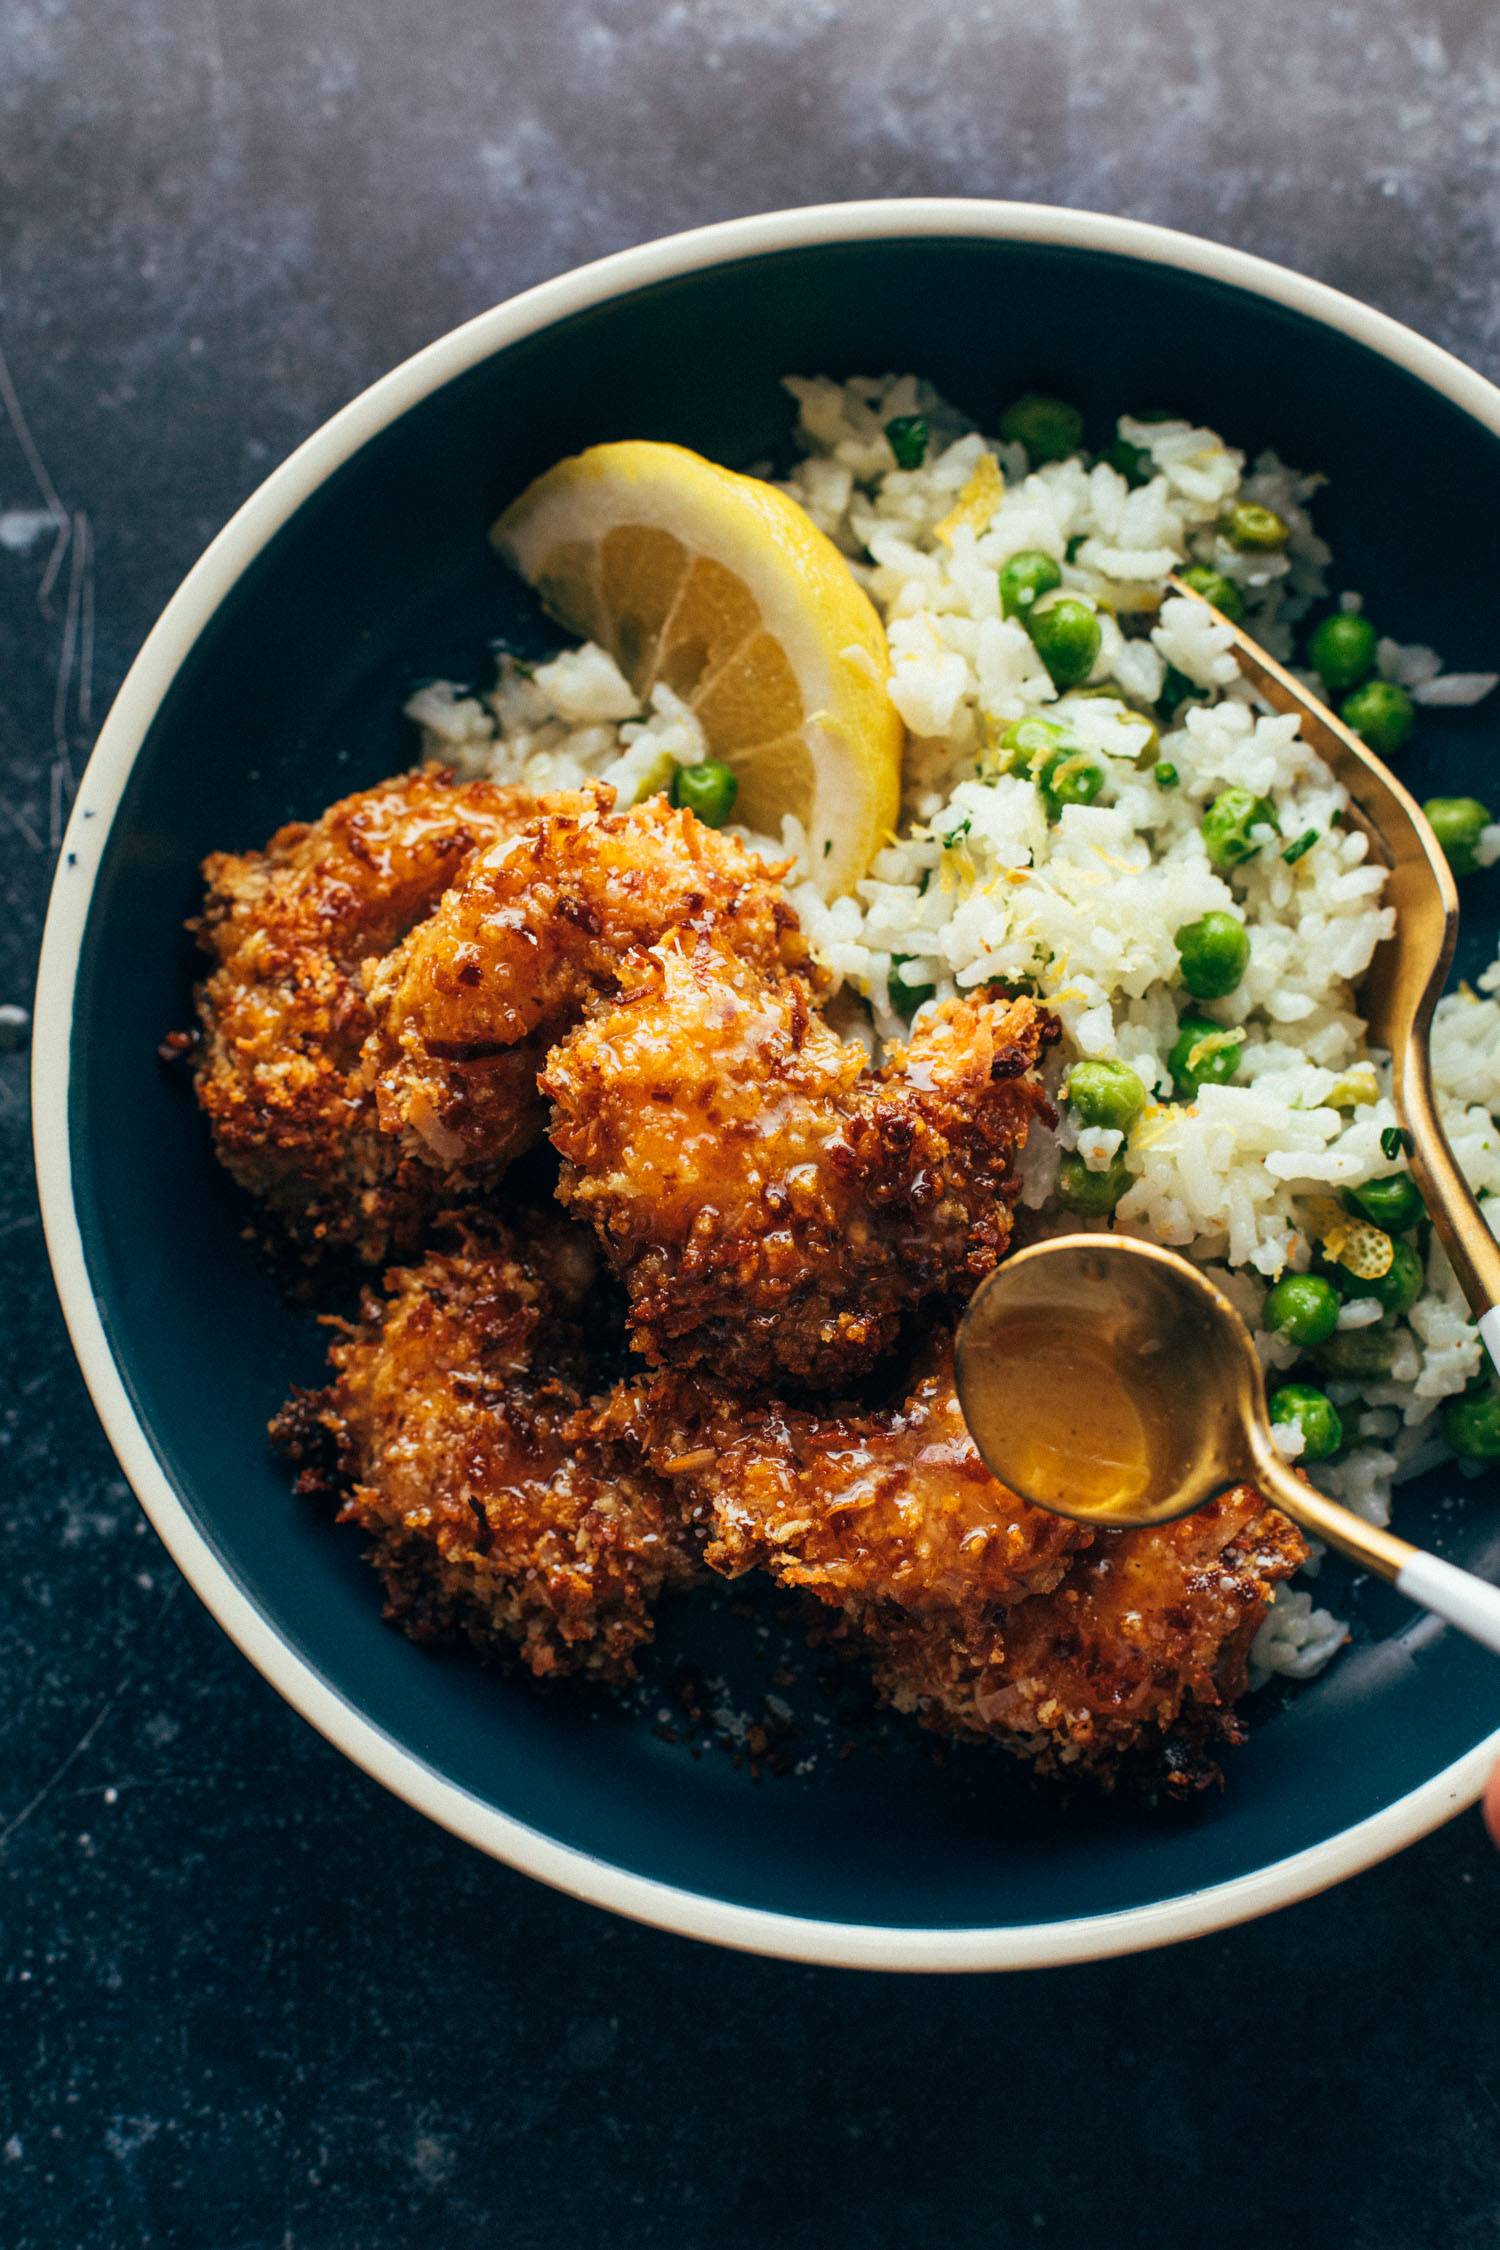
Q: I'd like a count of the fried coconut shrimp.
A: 6